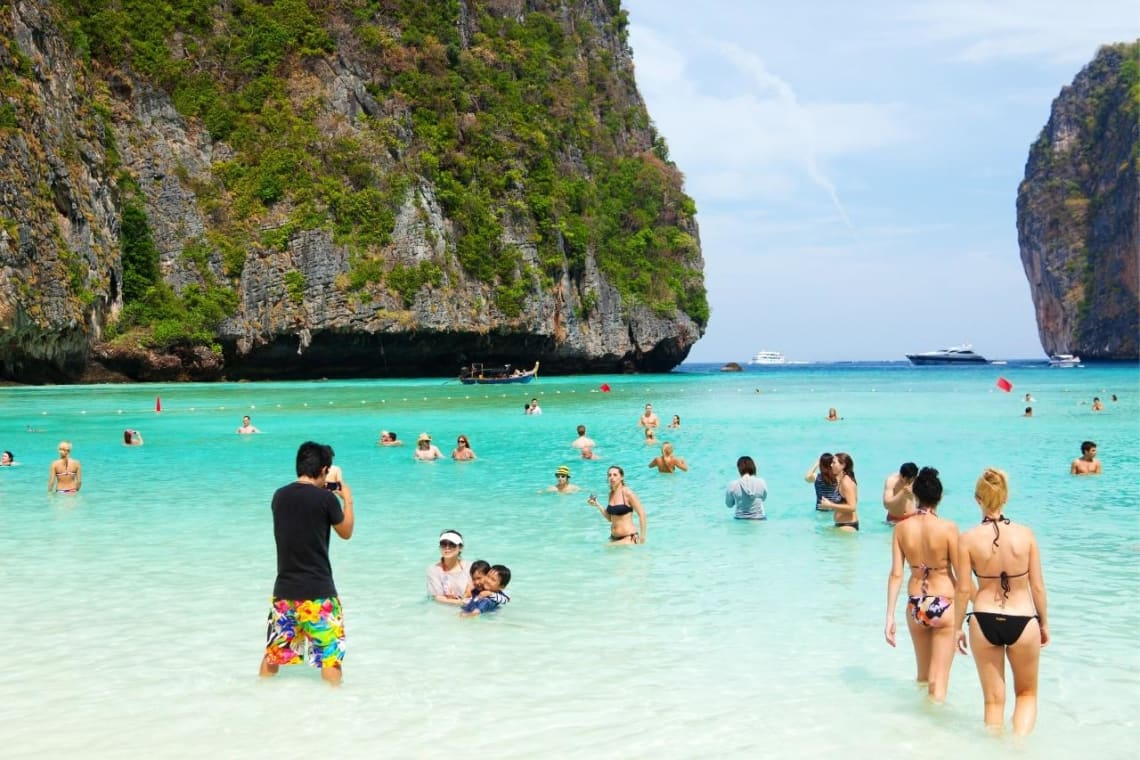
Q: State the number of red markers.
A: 3